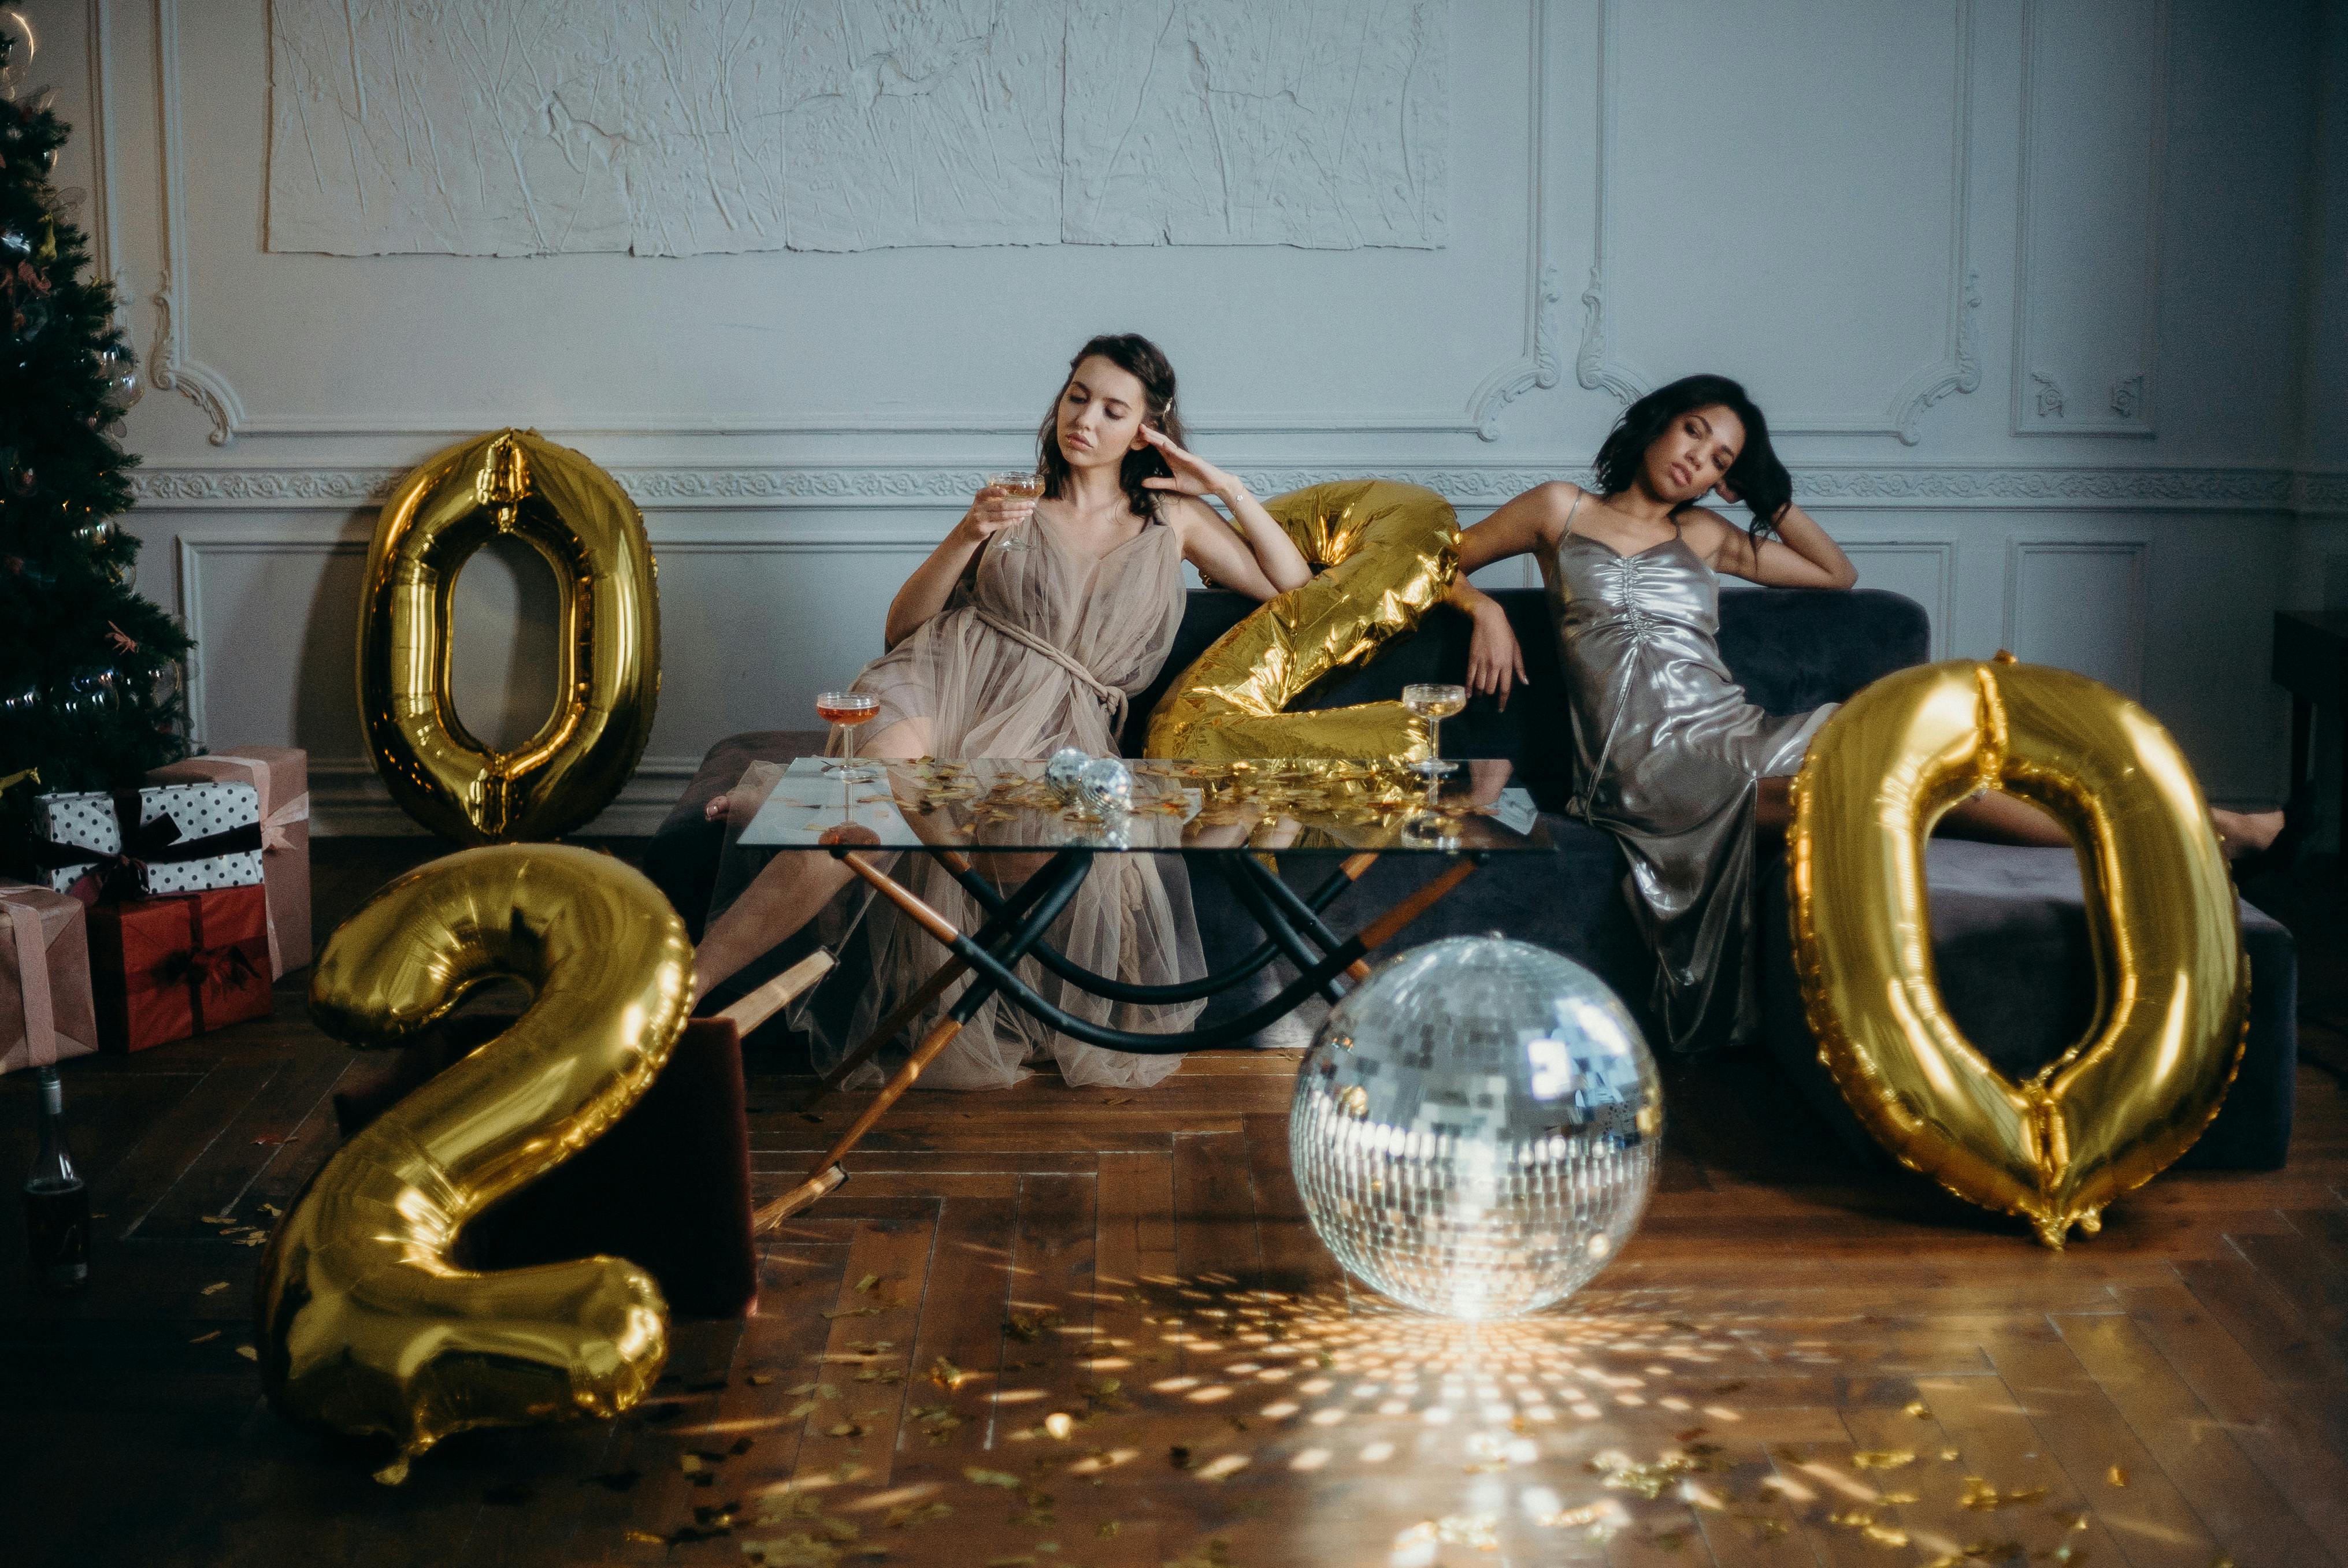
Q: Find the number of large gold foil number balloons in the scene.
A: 4